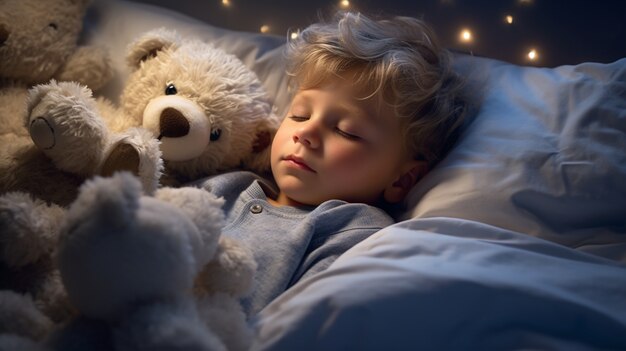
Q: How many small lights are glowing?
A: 7